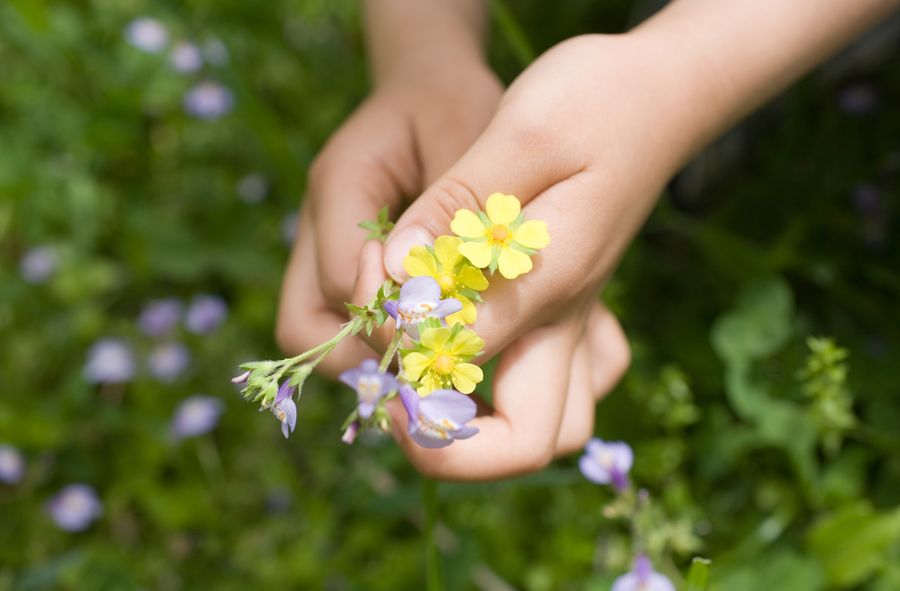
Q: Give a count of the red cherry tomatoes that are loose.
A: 0